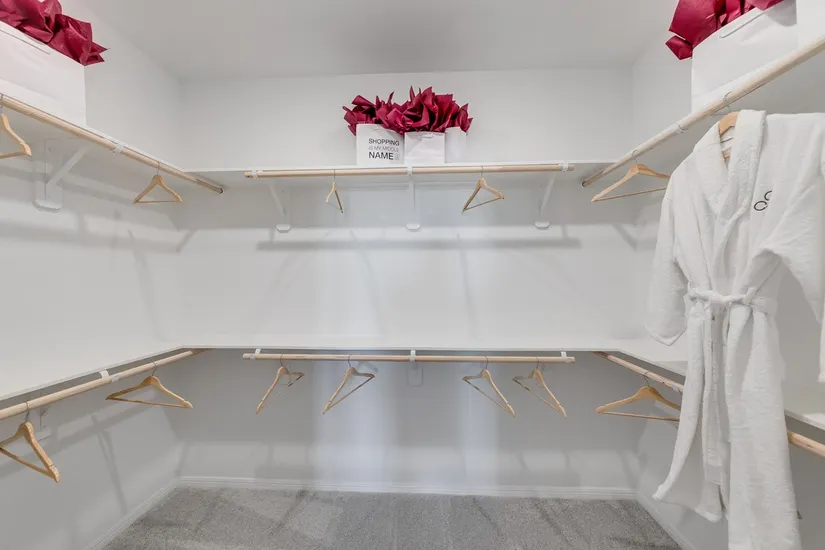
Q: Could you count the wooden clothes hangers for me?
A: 13